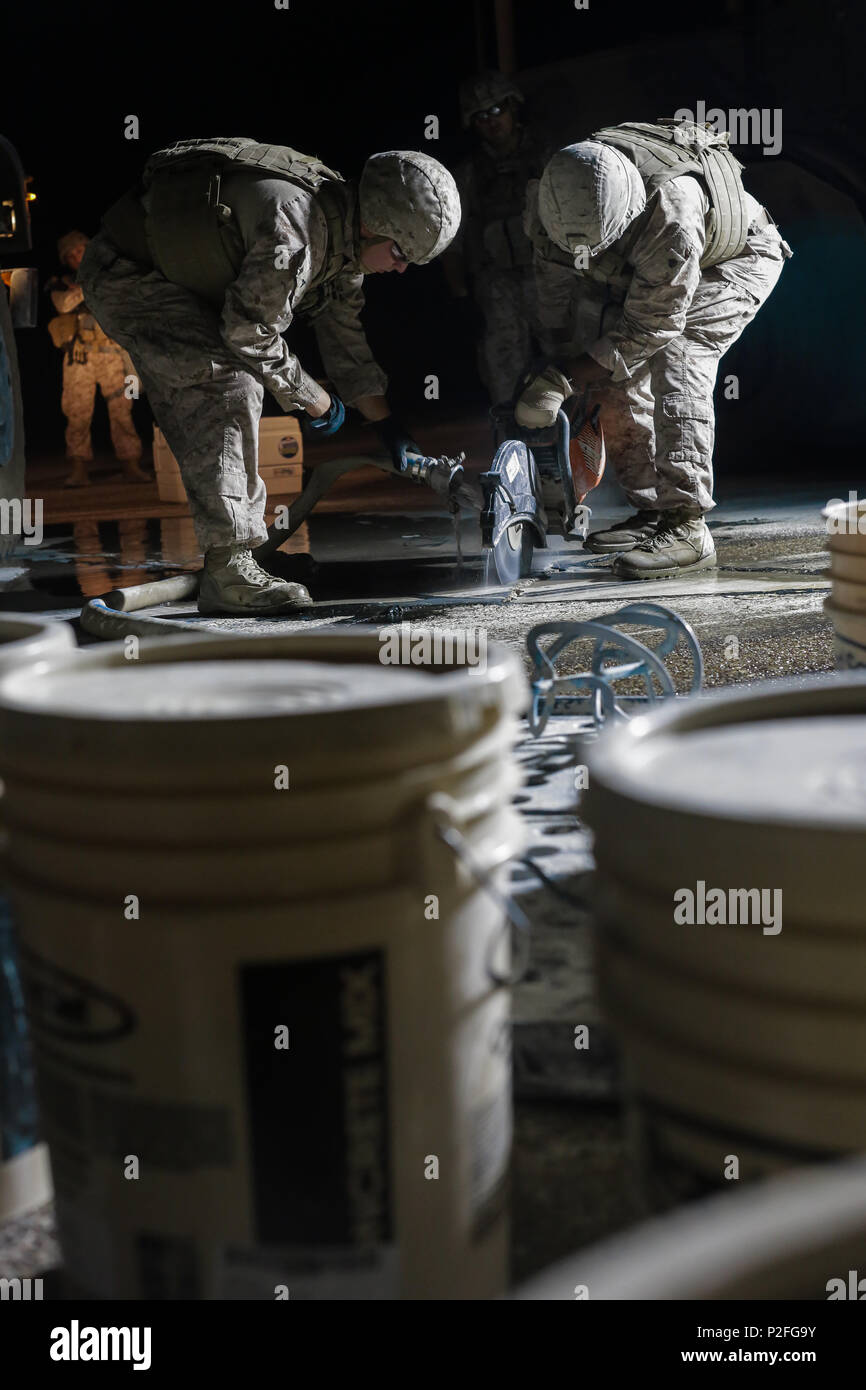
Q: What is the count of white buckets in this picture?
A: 5